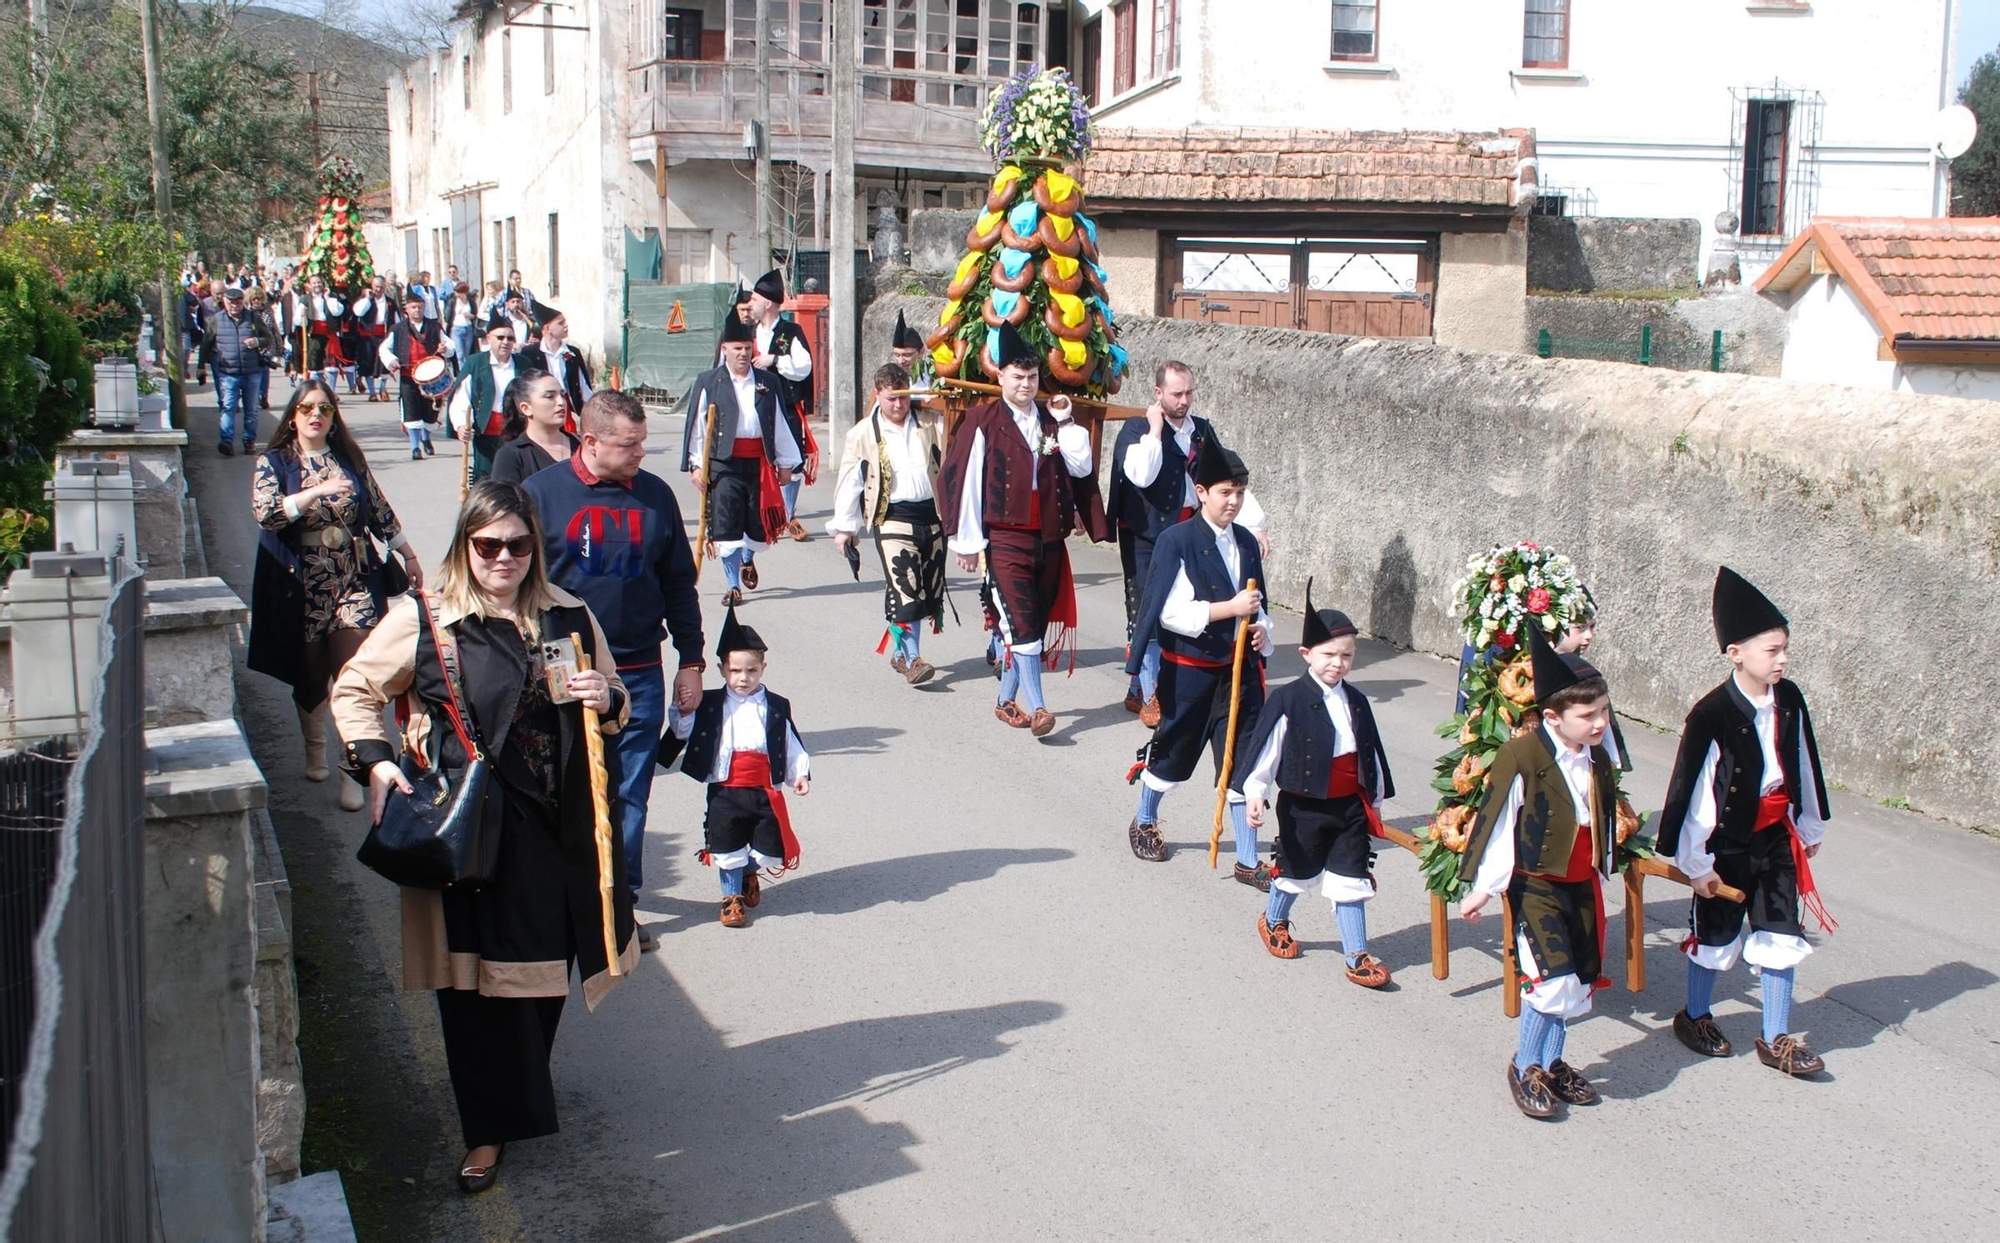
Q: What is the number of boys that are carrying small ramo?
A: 4